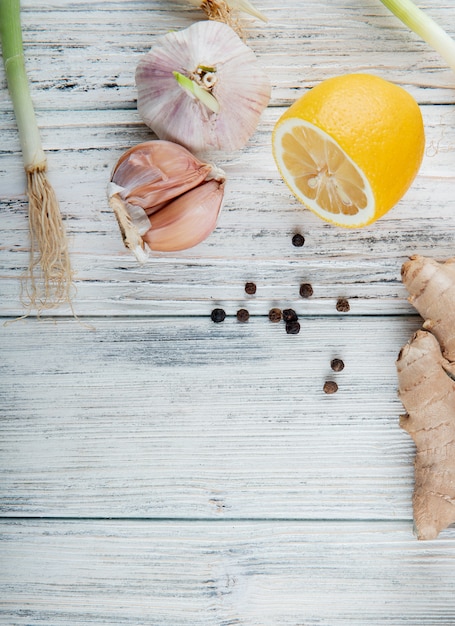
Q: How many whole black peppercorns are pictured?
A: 11